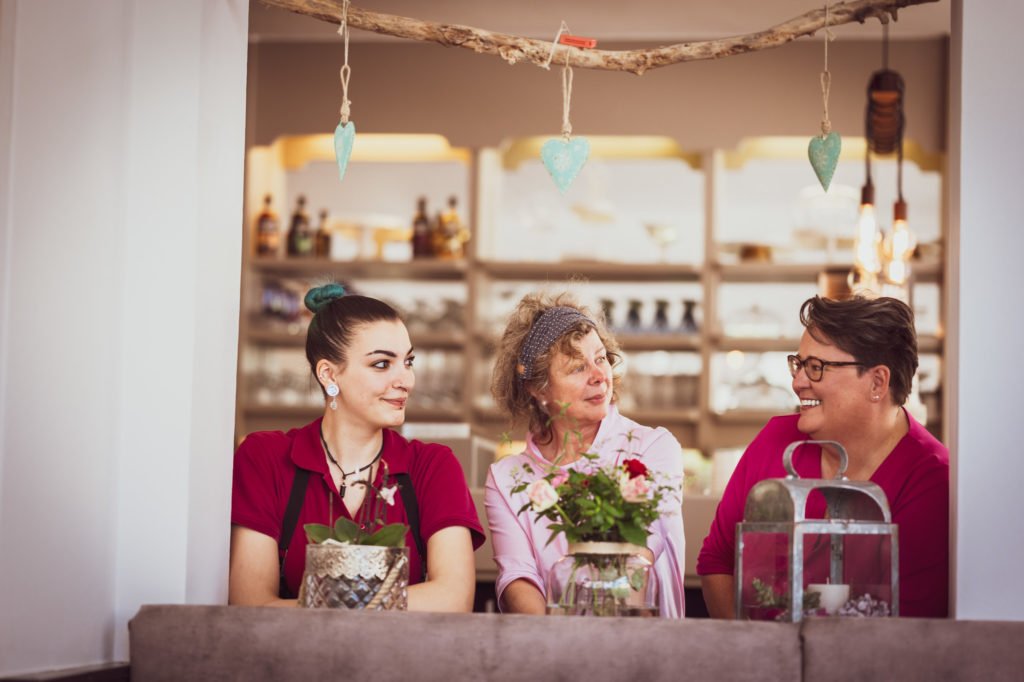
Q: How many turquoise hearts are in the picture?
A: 3